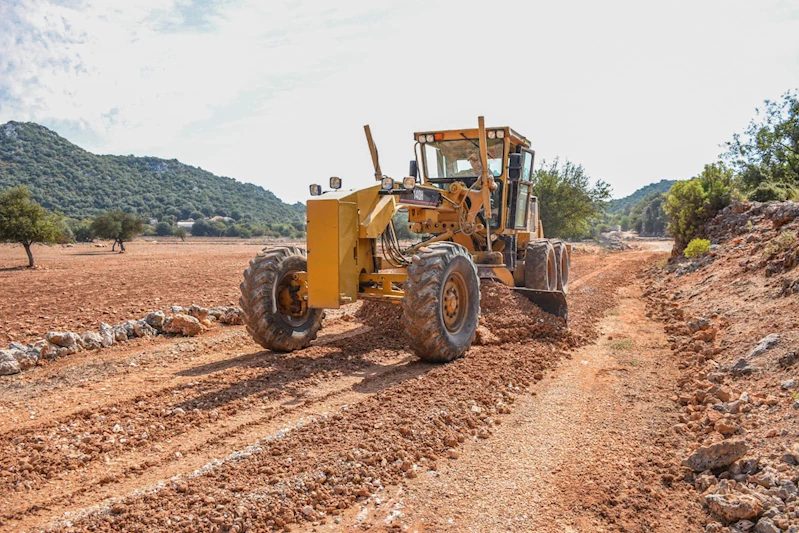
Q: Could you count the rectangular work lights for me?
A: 8